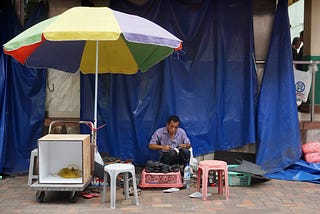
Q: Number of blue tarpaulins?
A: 3